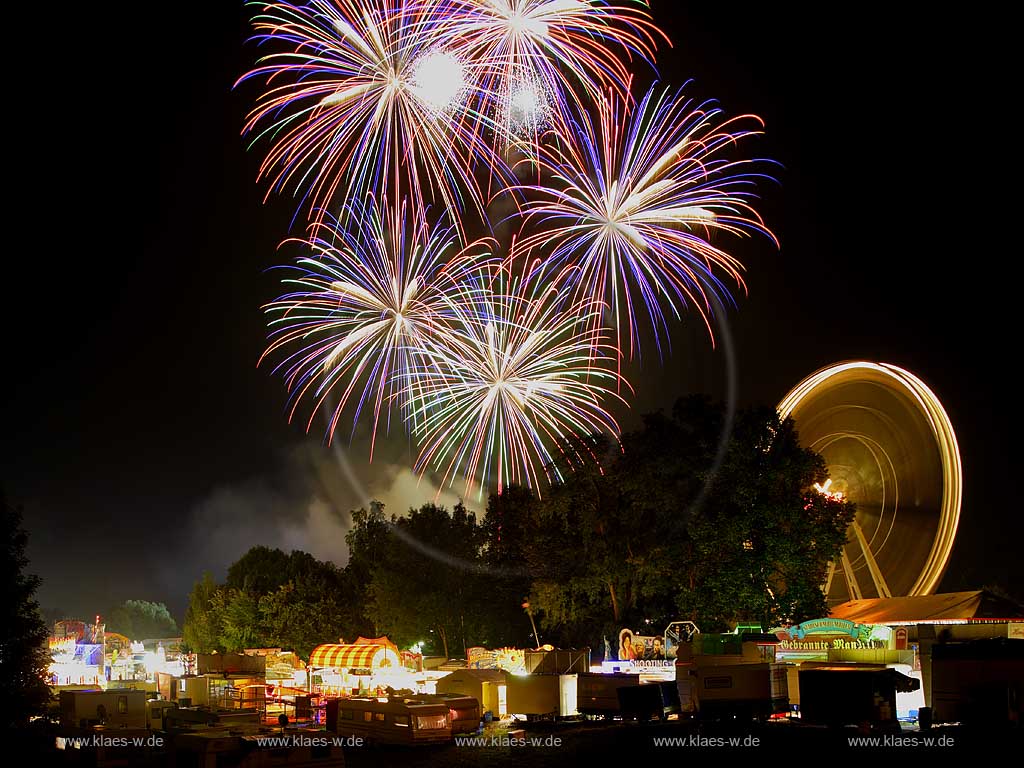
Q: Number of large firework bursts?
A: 5